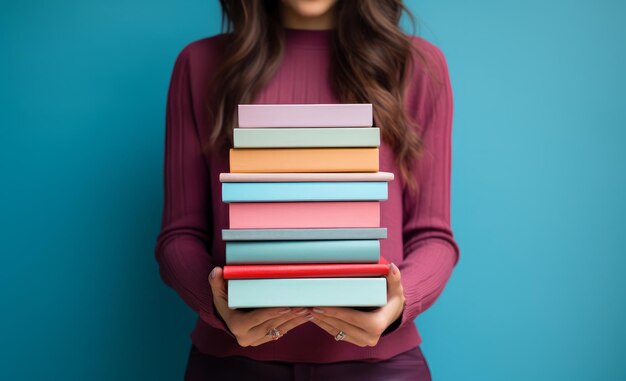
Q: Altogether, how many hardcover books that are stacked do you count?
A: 10